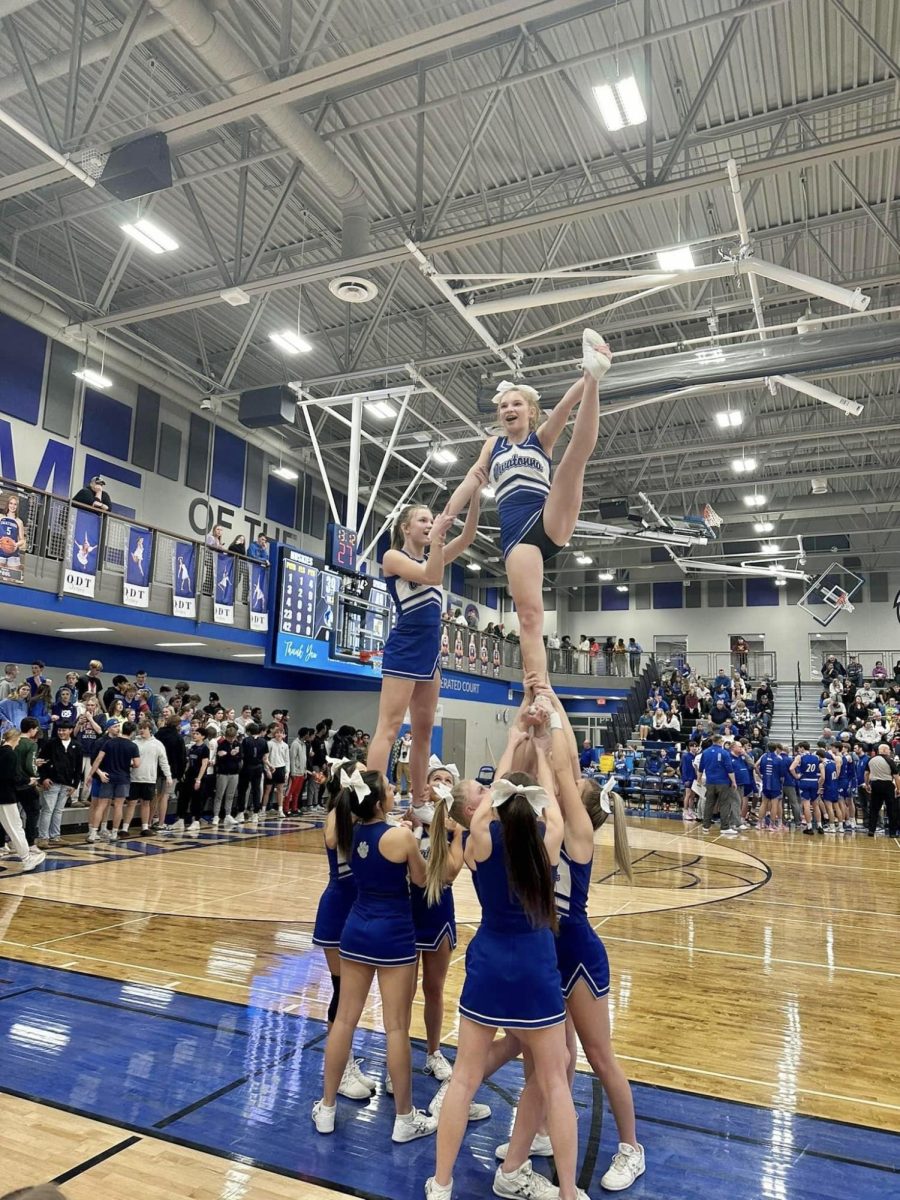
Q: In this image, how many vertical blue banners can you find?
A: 5